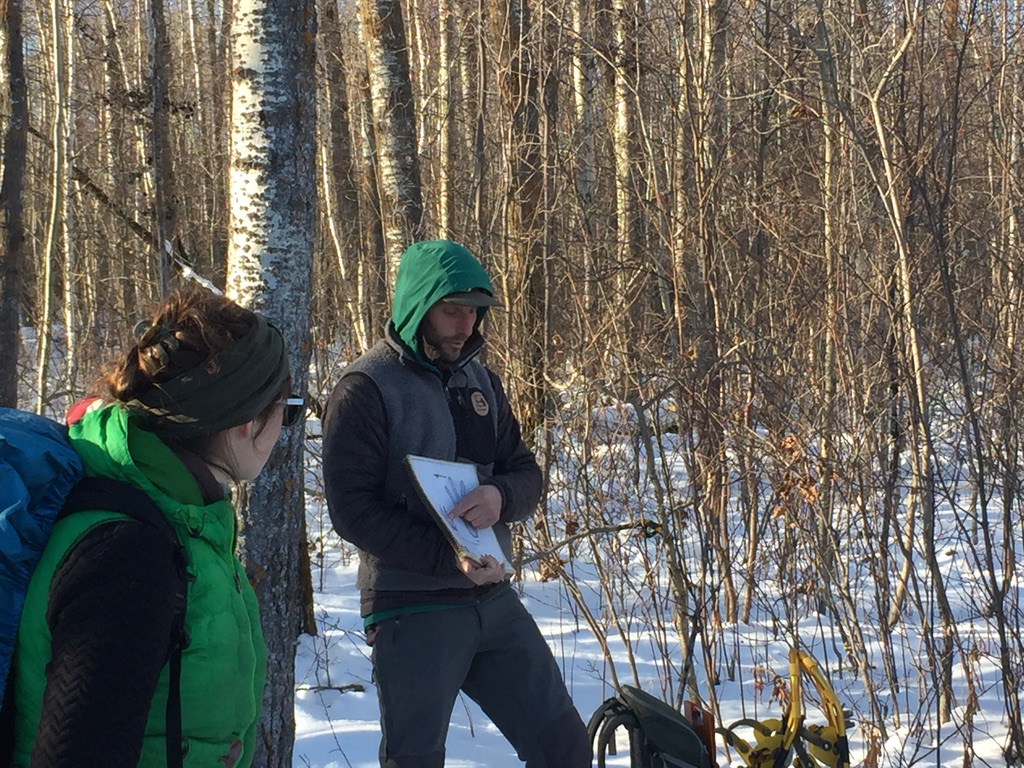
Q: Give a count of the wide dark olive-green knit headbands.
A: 1